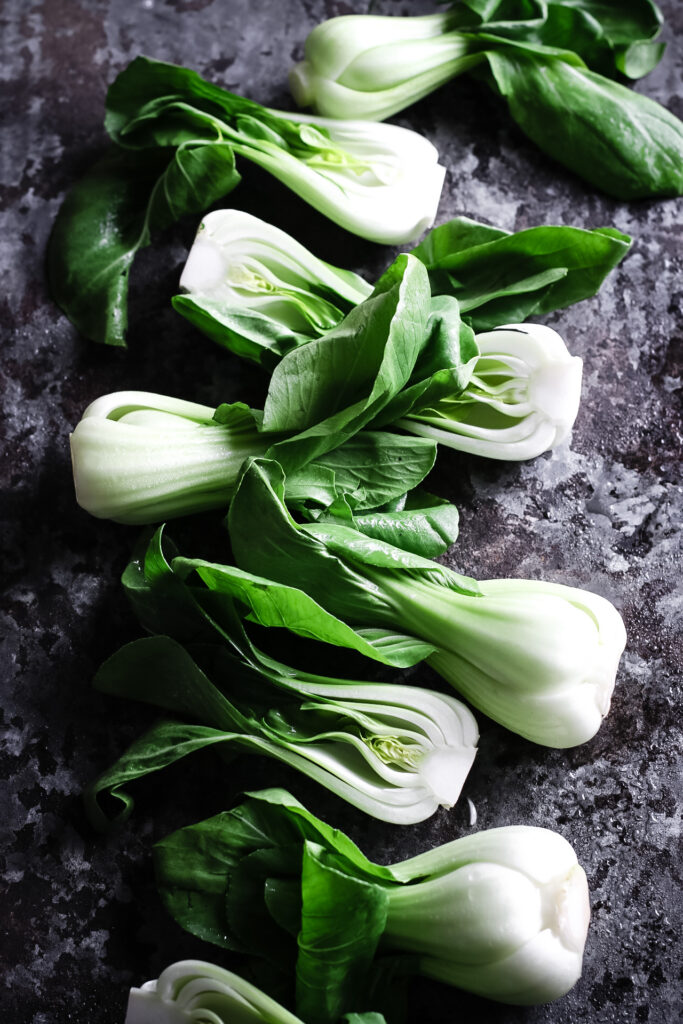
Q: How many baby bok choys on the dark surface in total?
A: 9